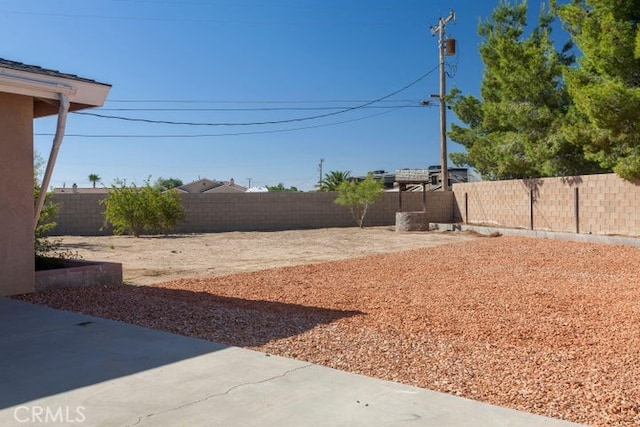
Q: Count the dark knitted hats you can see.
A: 0